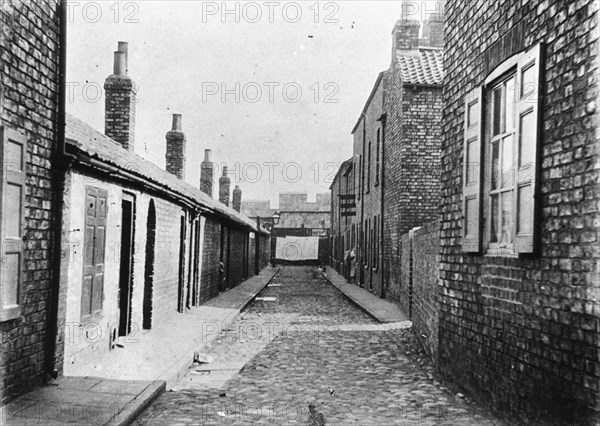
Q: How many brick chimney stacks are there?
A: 7